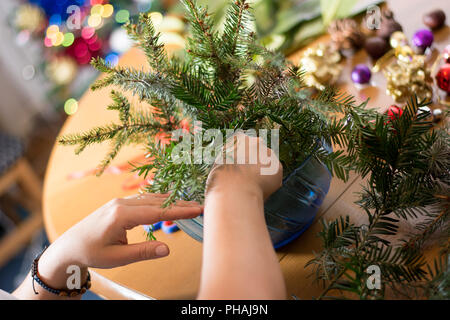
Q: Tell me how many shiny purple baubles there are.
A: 2